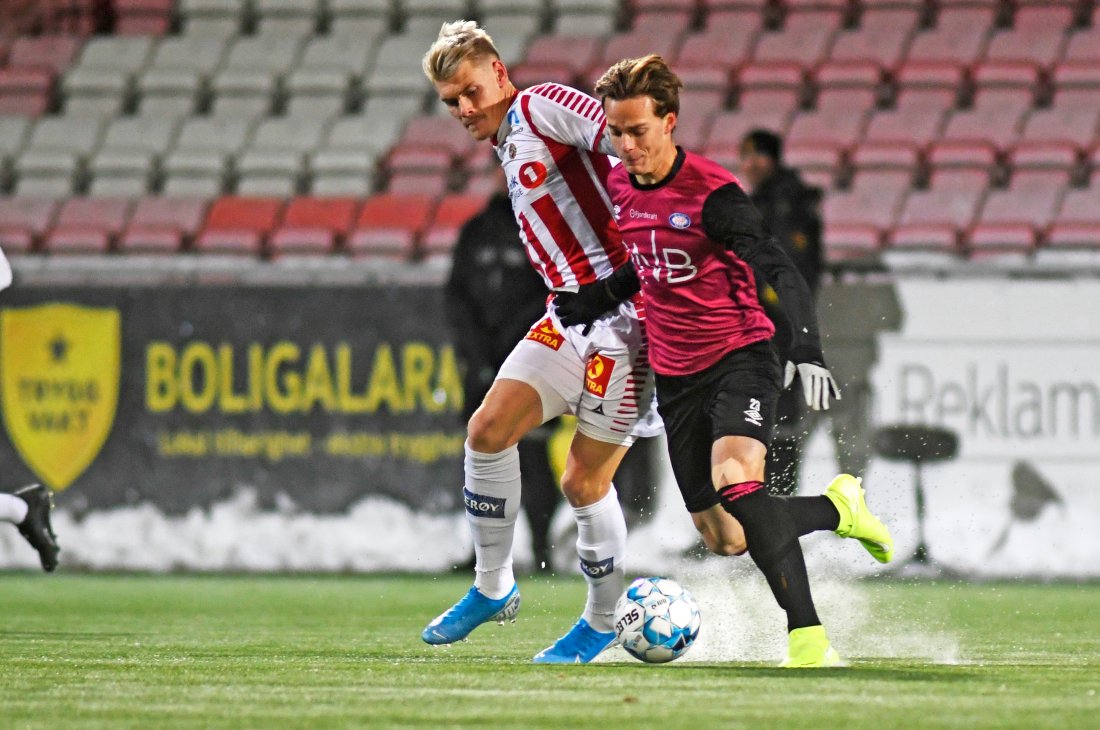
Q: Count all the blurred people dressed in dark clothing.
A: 2